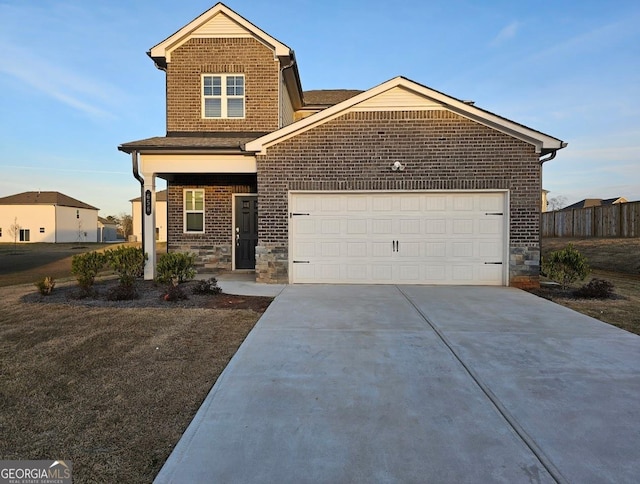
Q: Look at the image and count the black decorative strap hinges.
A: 4